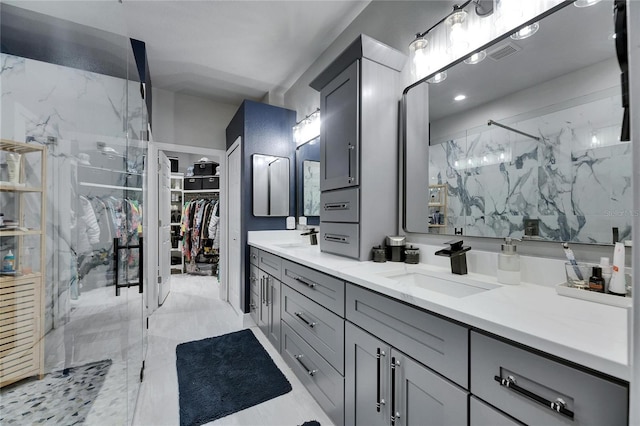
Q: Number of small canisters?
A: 2